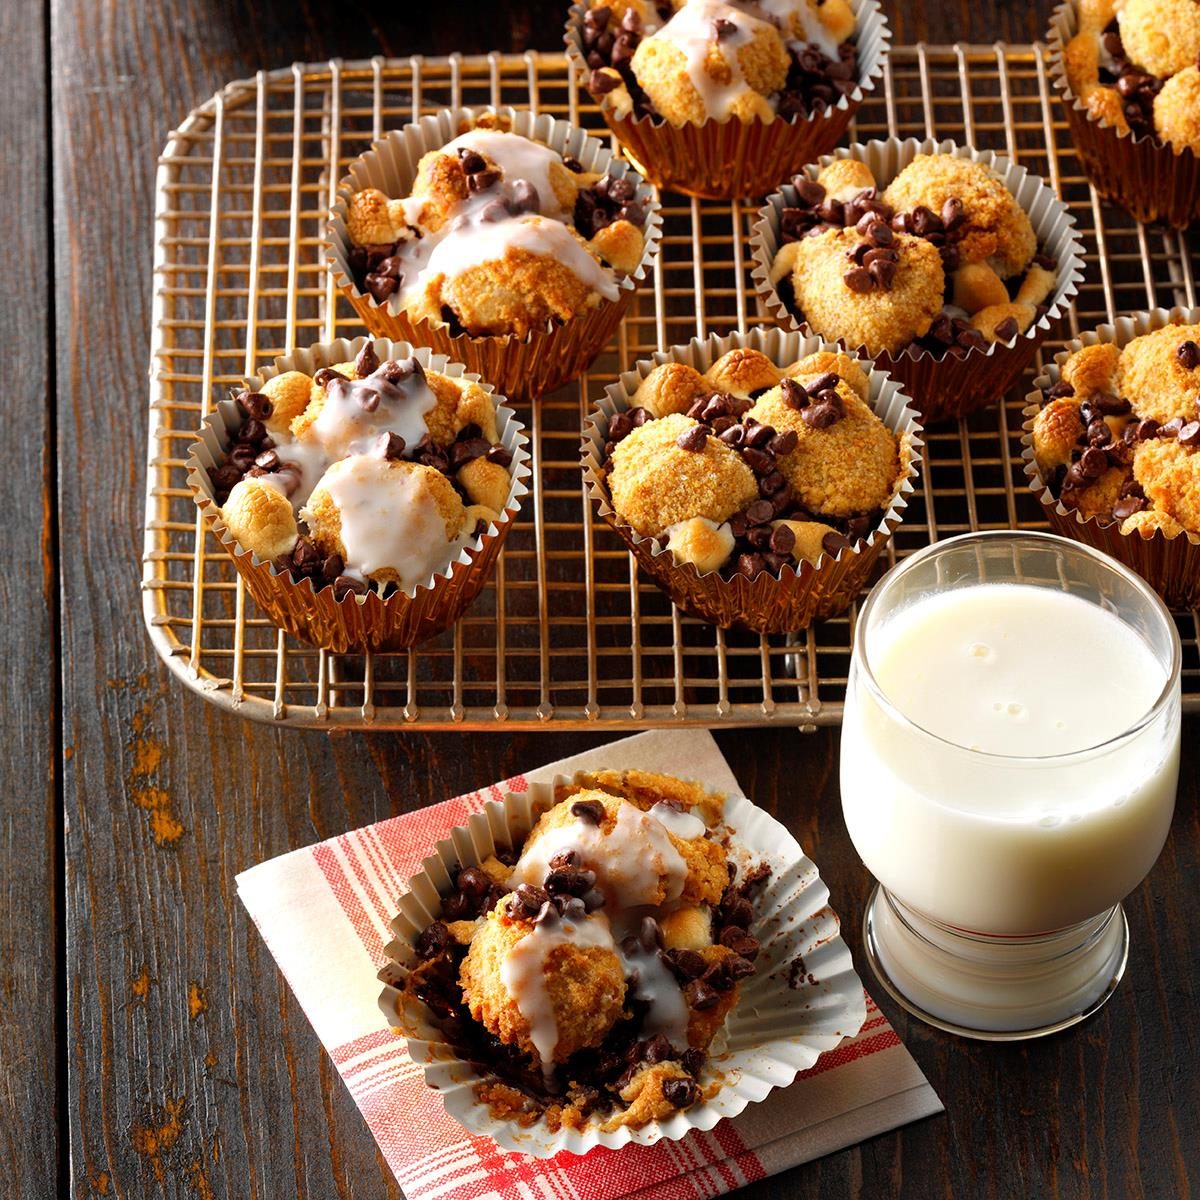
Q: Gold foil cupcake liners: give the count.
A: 7